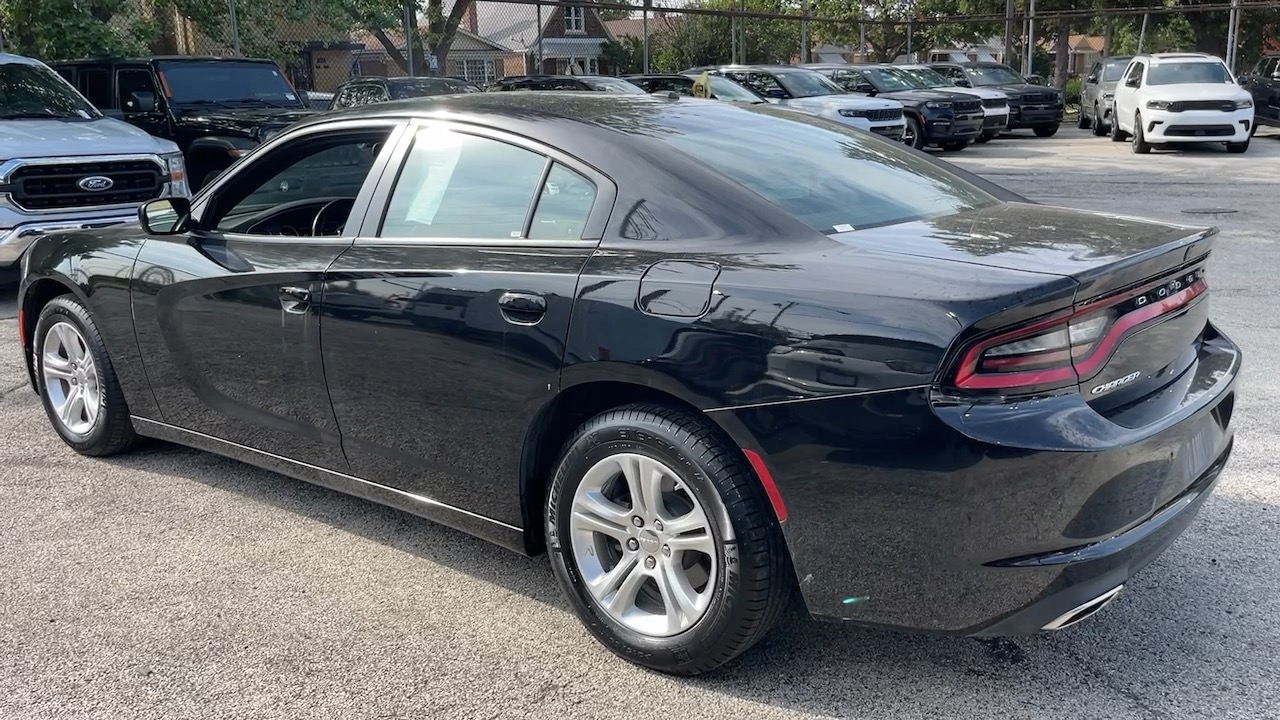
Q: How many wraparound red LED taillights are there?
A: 1